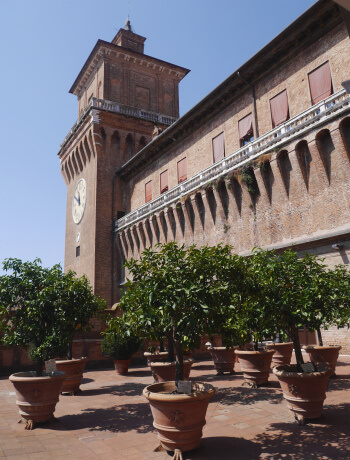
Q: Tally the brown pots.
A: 11